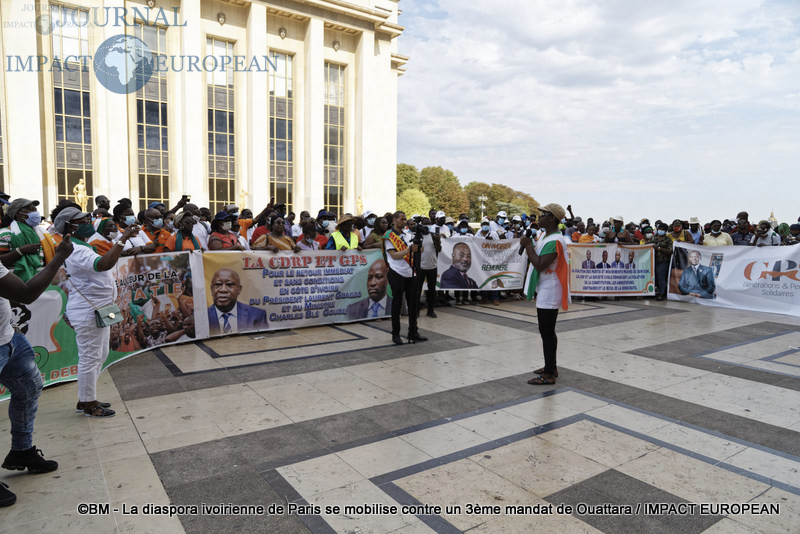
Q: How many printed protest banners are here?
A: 5